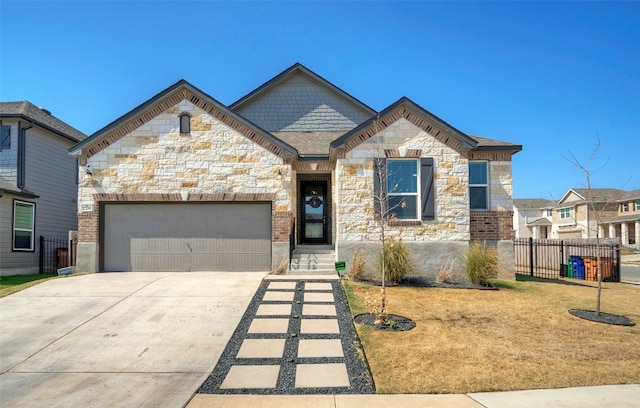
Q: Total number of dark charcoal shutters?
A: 2